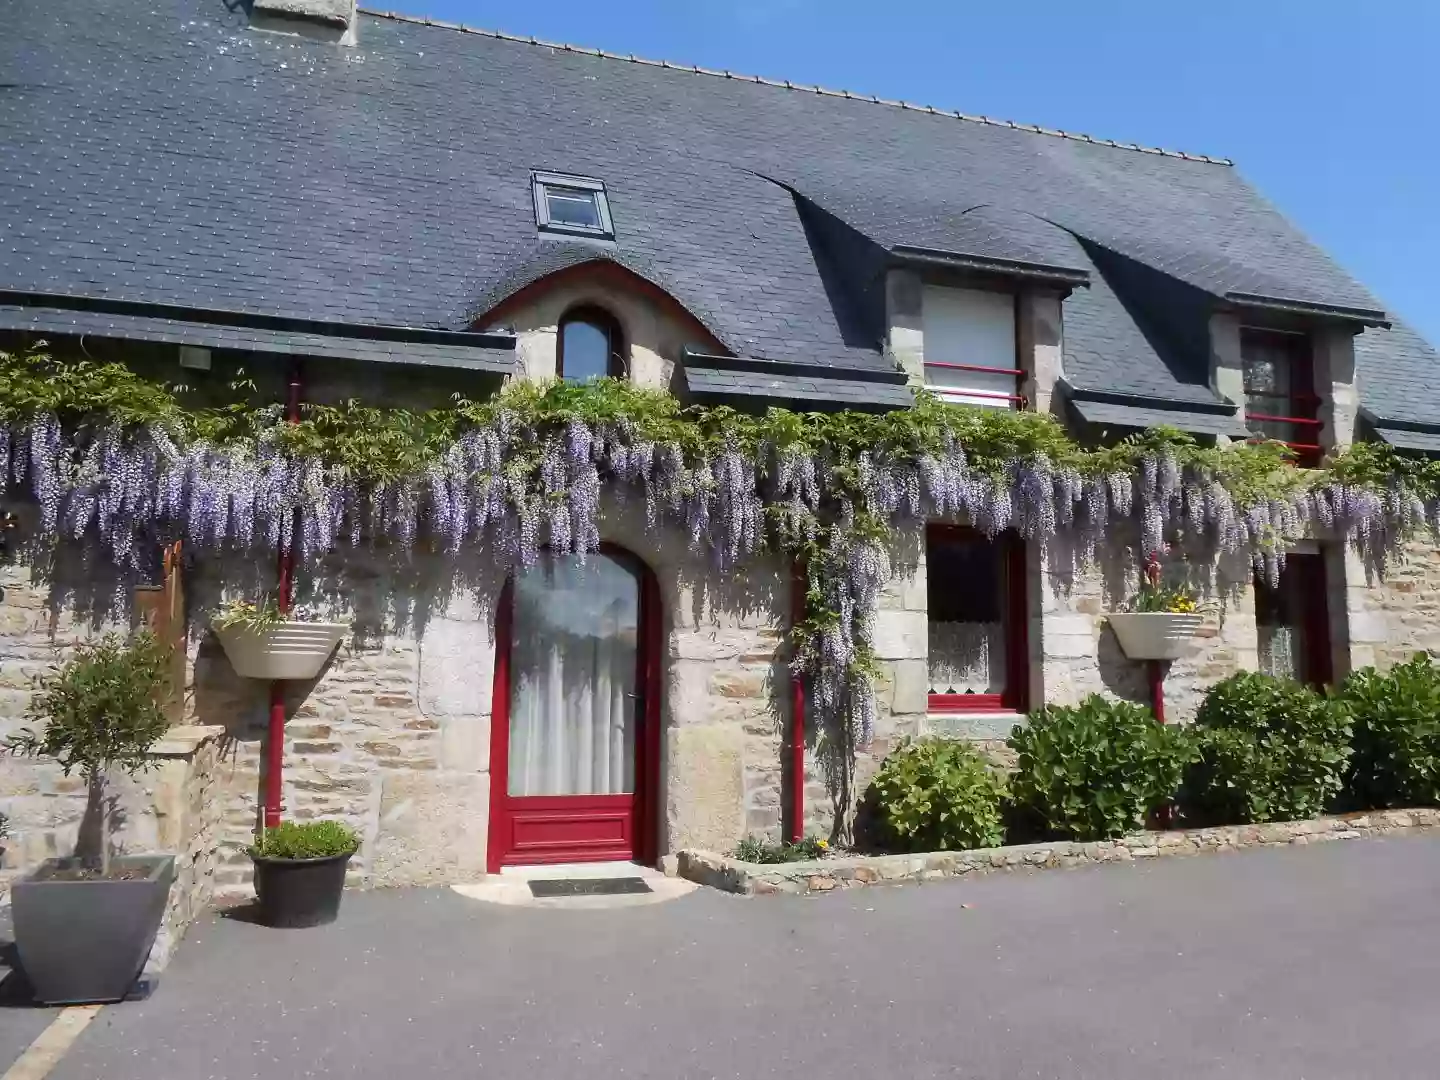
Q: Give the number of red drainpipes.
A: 3